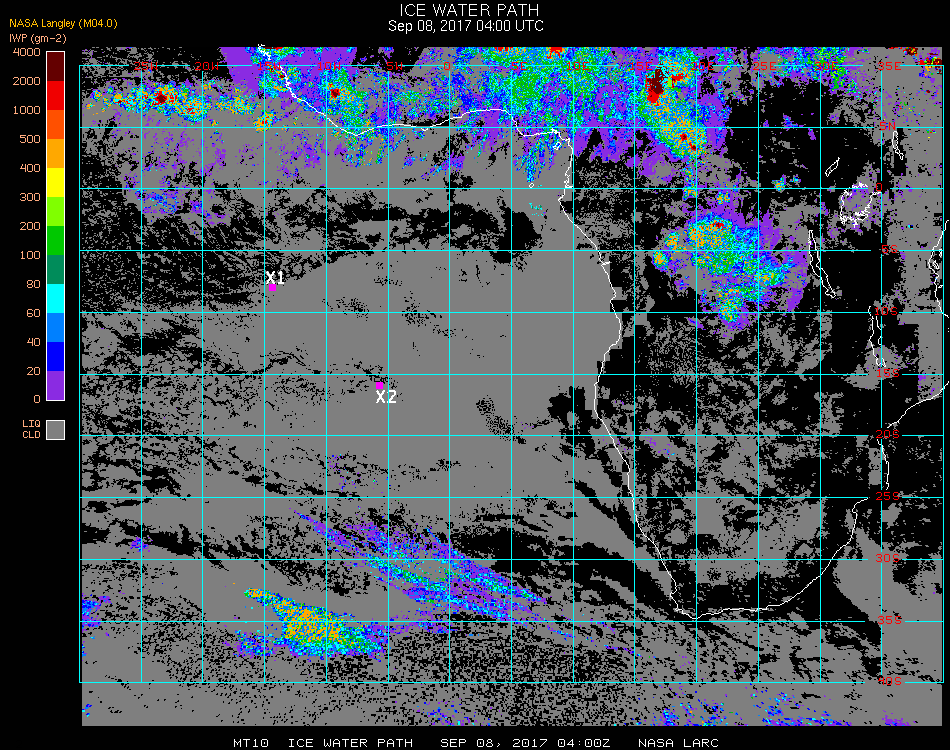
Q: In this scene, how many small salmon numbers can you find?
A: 13